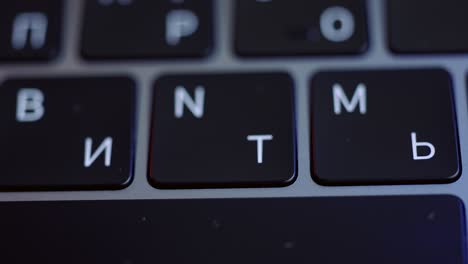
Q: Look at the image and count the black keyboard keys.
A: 8